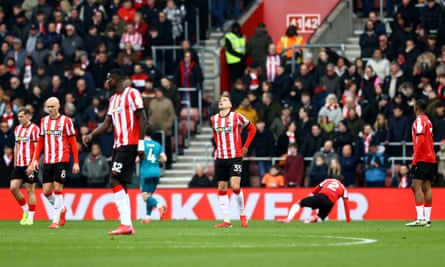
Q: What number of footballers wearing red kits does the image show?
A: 6